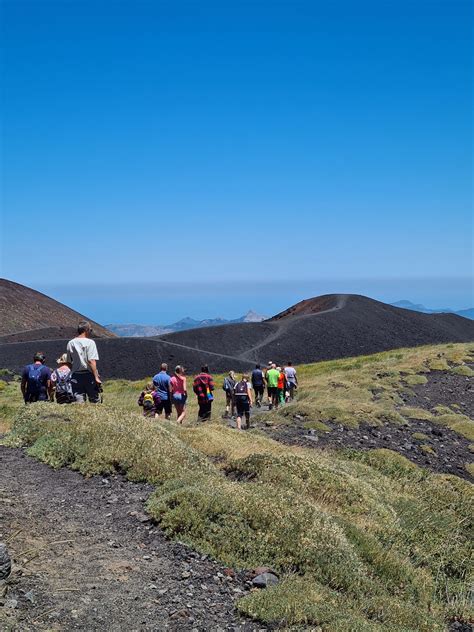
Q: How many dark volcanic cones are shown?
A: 2